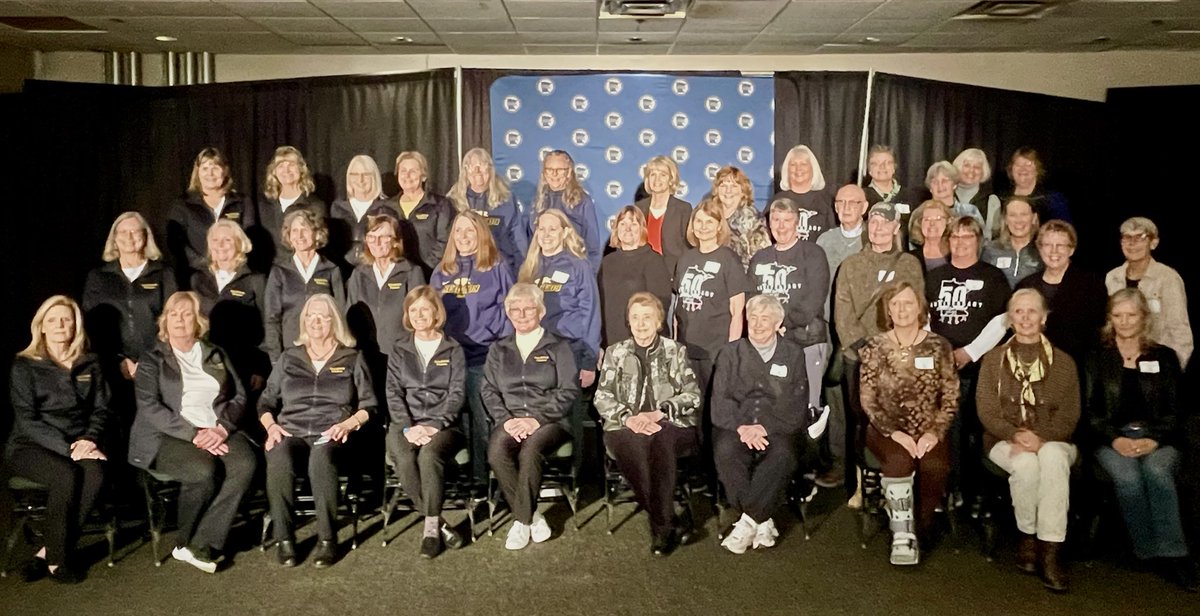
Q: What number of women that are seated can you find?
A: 10